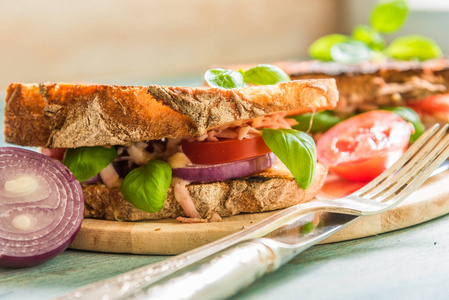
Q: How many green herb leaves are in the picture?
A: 12